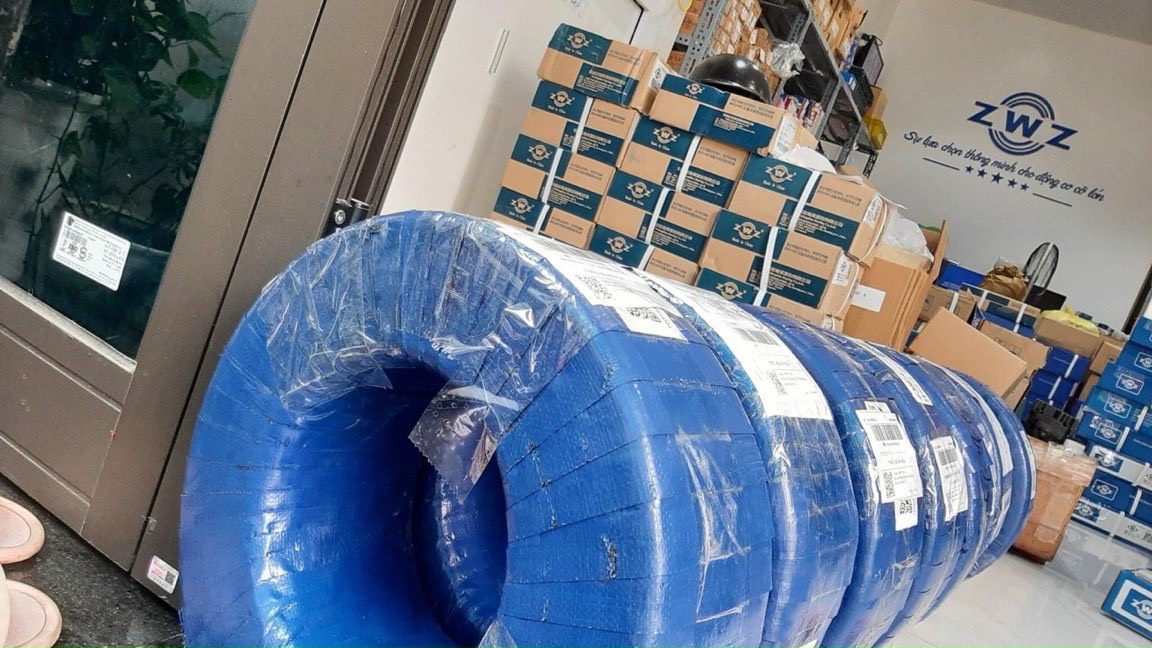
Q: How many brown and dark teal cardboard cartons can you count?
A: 11